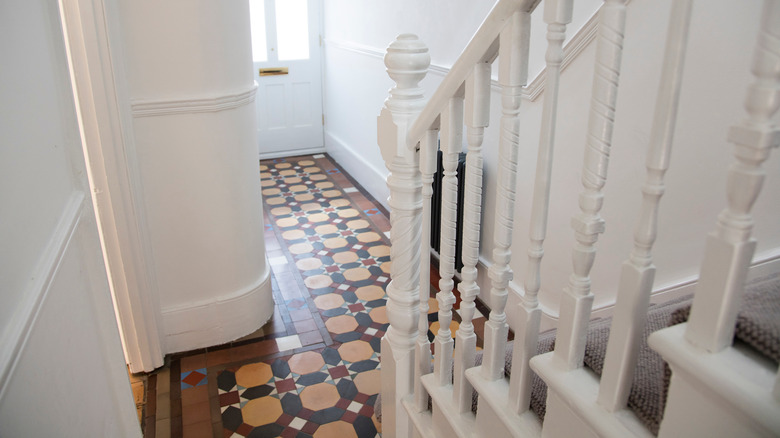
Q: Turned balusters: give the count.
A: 8